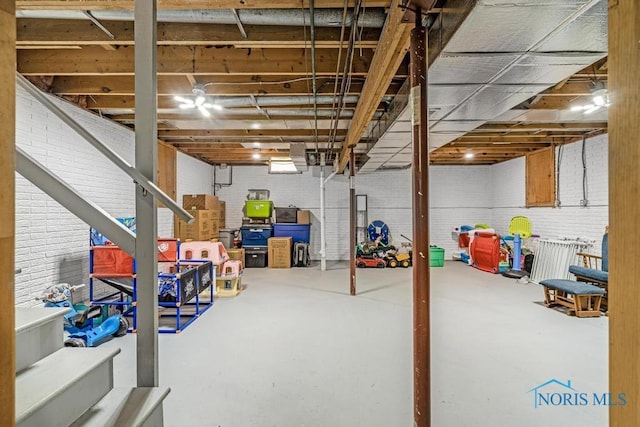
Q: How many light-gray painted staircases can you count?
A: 1